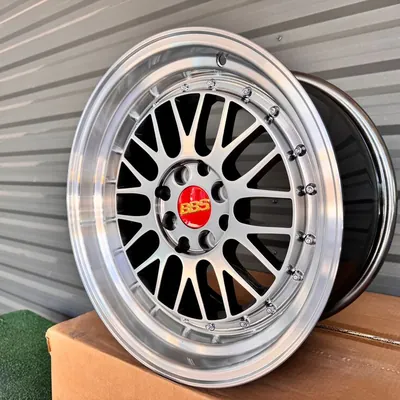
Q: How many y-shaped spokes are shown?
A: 10